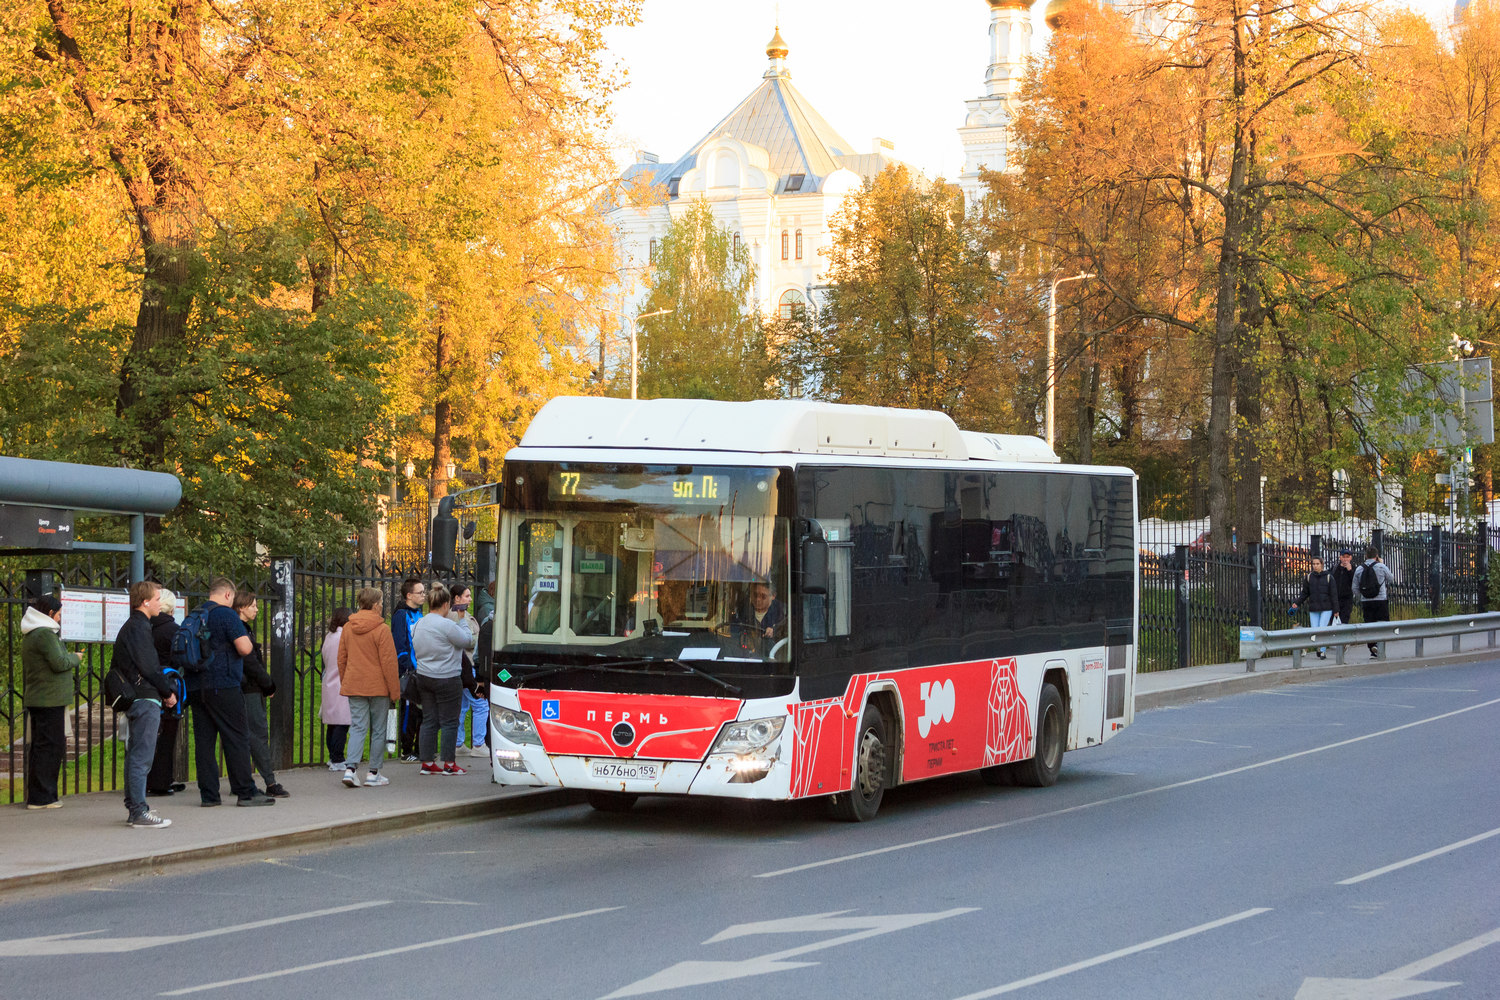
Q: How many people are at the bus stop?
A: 11